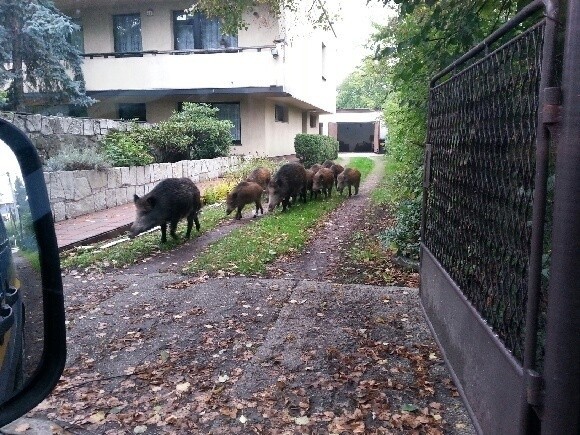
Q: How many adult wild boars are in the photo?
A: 2